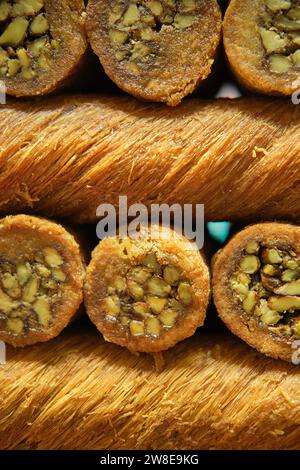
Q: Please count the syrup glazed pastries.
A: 8